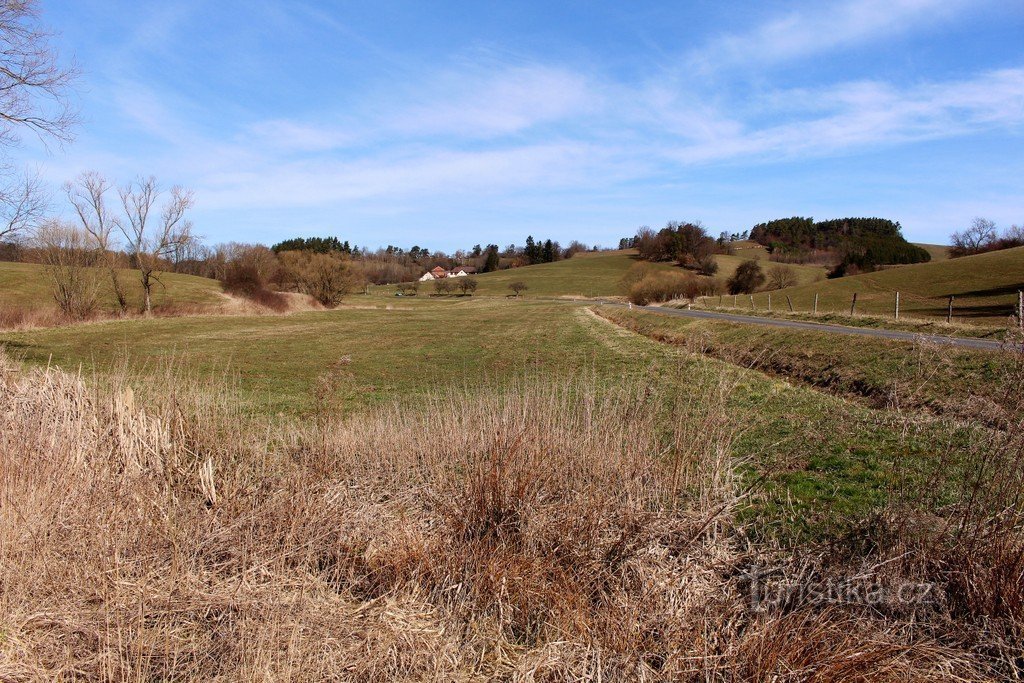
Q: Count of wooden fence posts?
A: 11